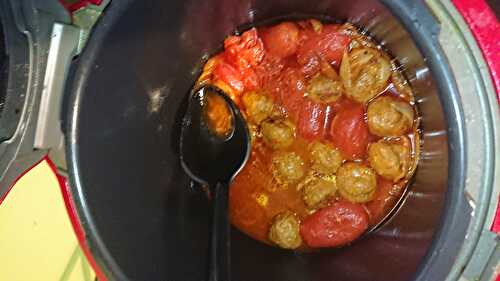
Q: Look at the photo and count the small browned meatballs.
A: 11